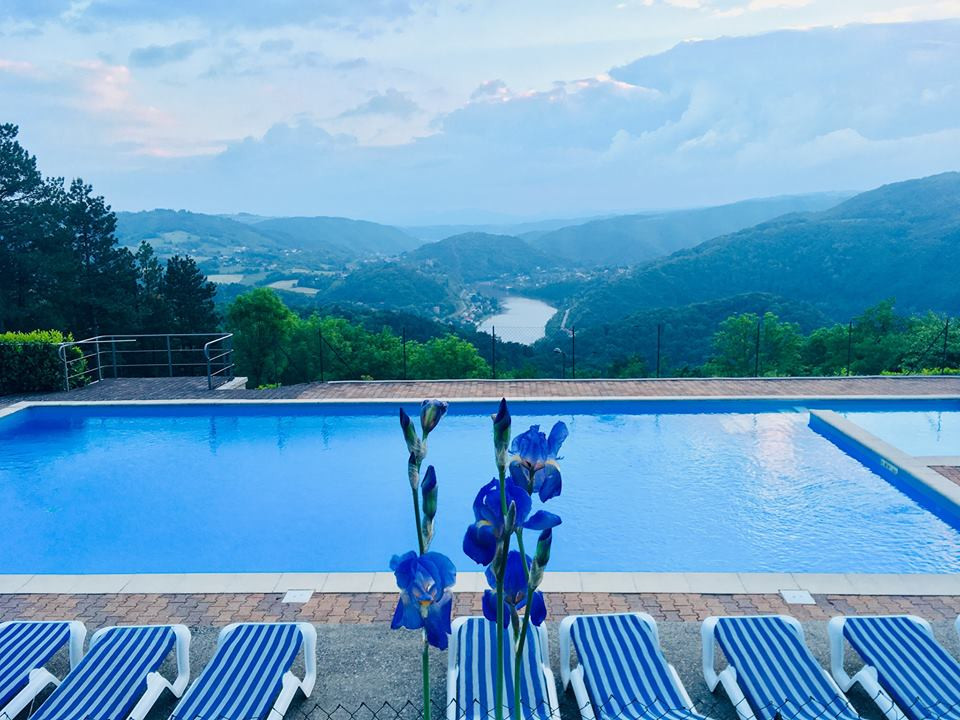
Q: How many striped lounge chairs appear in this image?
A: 7